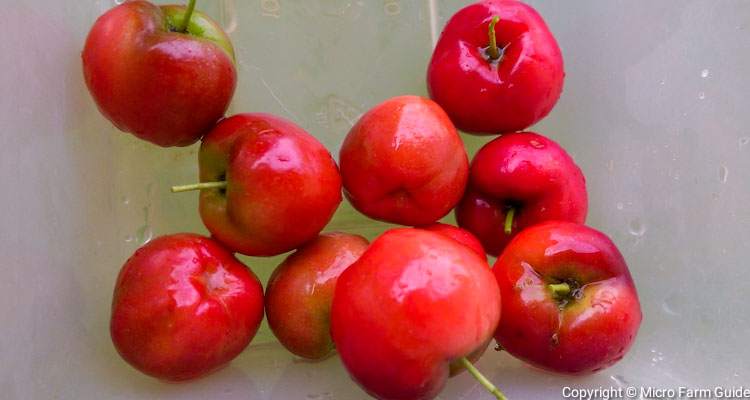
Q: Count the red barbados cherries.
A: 10